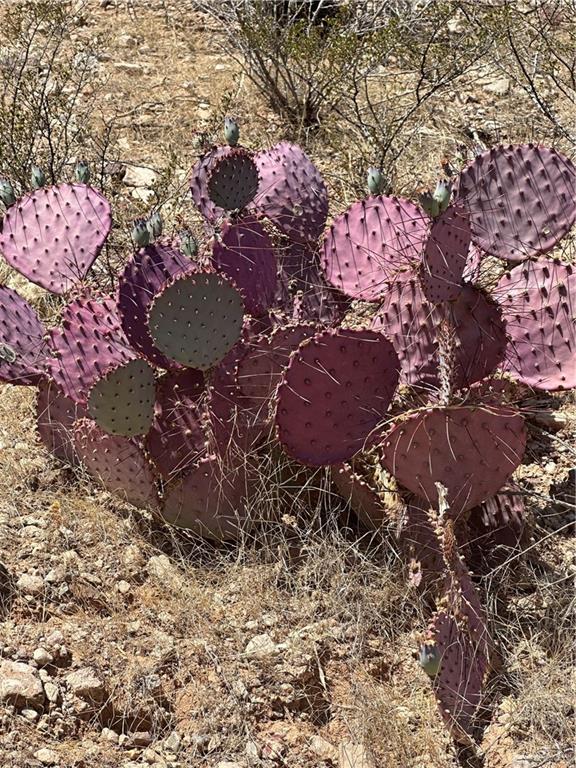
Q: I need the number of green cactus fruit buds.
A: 11